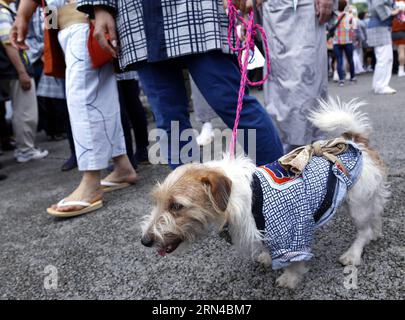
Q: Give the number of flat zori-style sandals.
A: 2